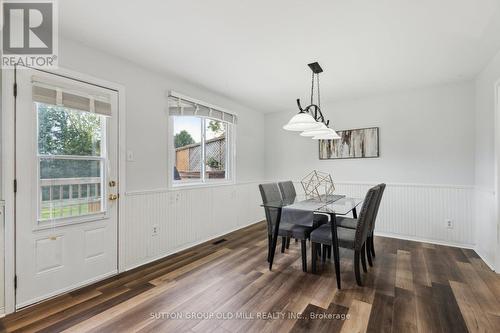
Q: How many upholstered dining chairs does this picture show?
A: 4